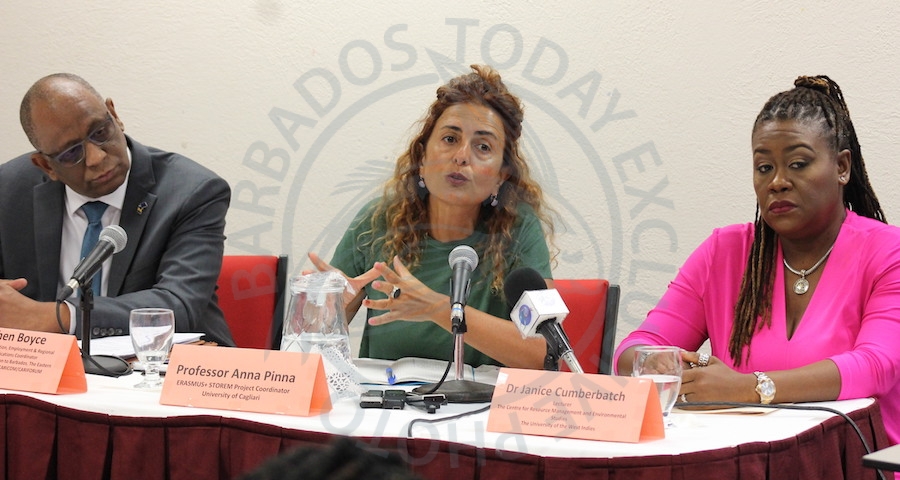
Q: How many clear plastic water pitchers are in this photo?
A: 1